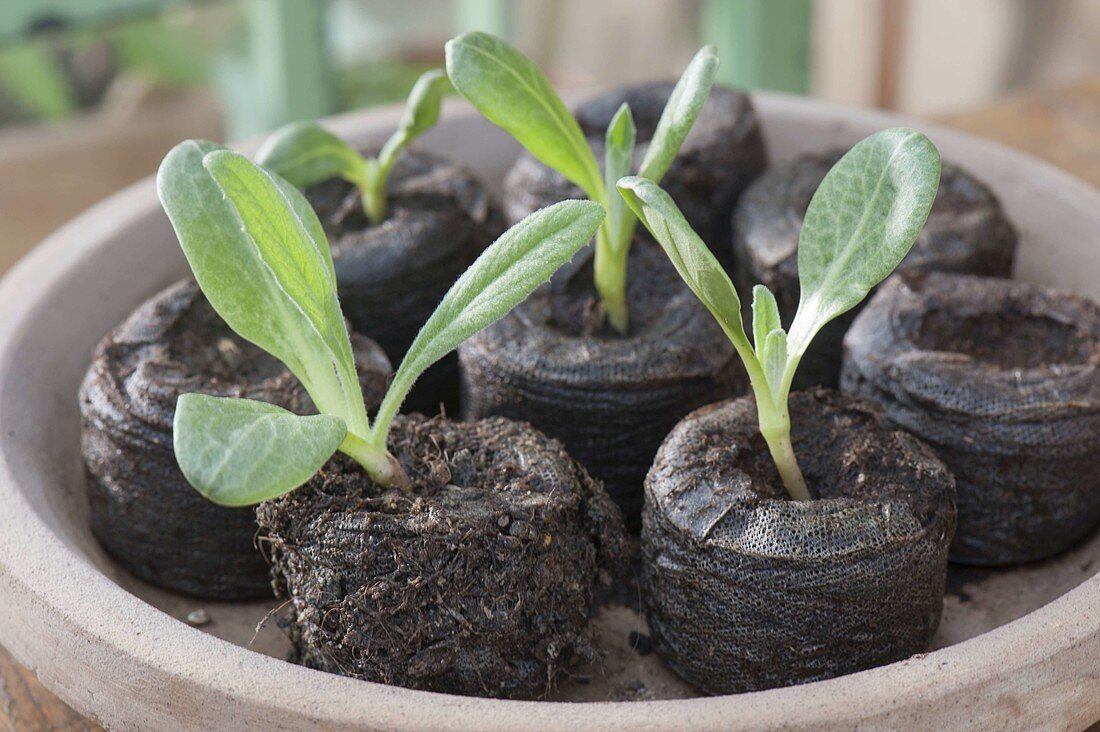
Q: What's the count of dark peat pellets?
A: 8